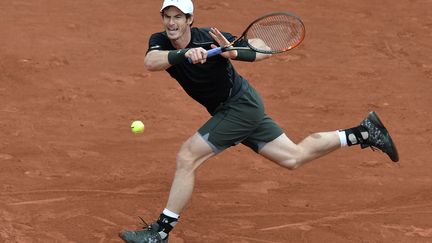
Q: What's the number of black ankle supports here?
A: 2